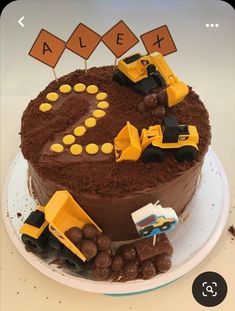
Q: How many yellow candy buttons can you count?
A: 15